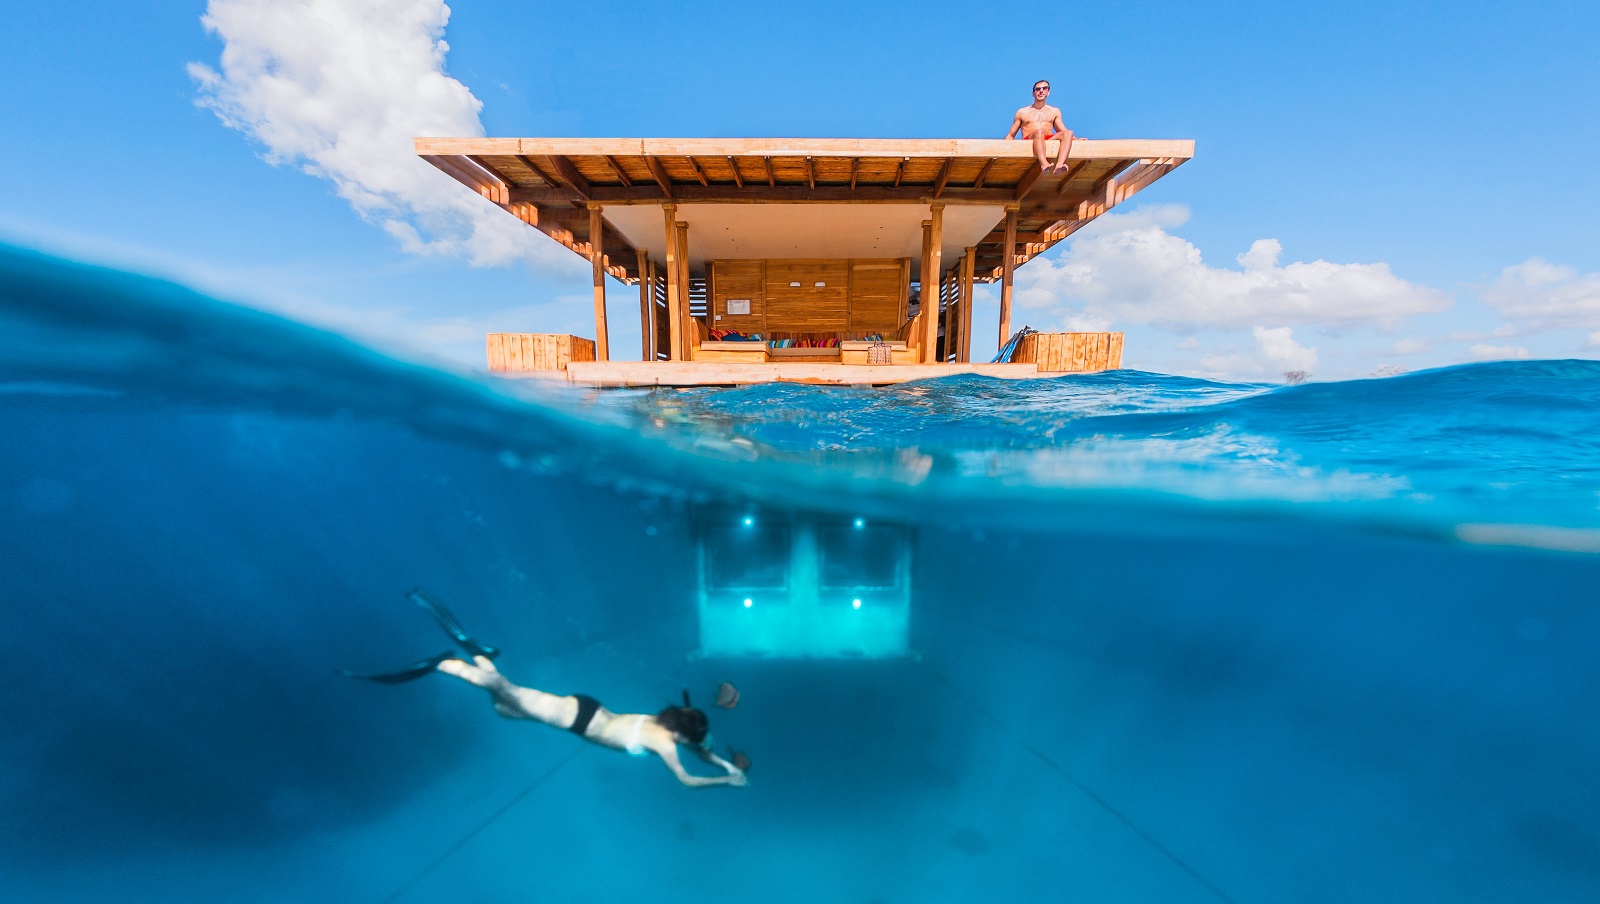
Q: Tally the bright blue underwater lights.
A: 4